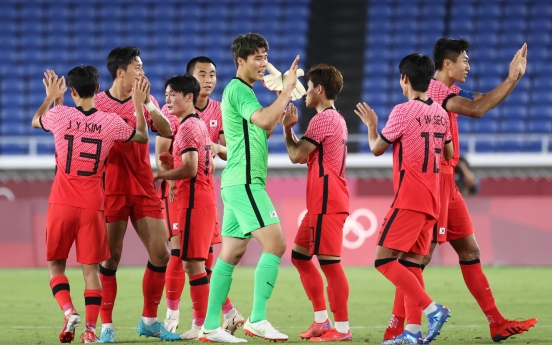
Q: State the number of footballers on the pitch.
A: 8